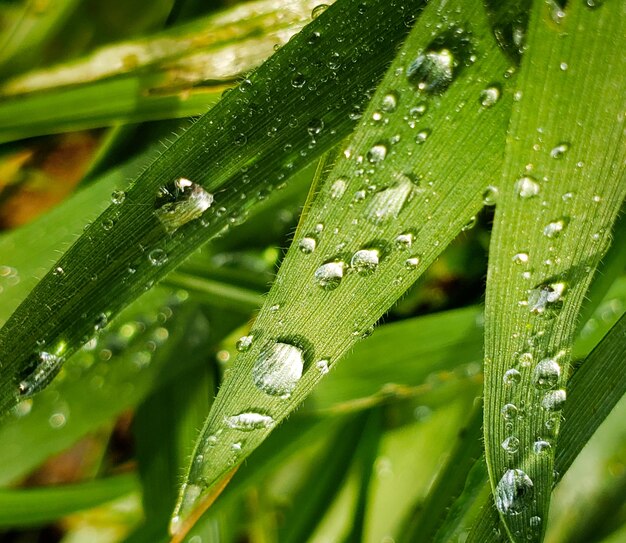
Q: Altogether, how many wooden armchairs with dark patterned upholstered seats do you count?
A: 0